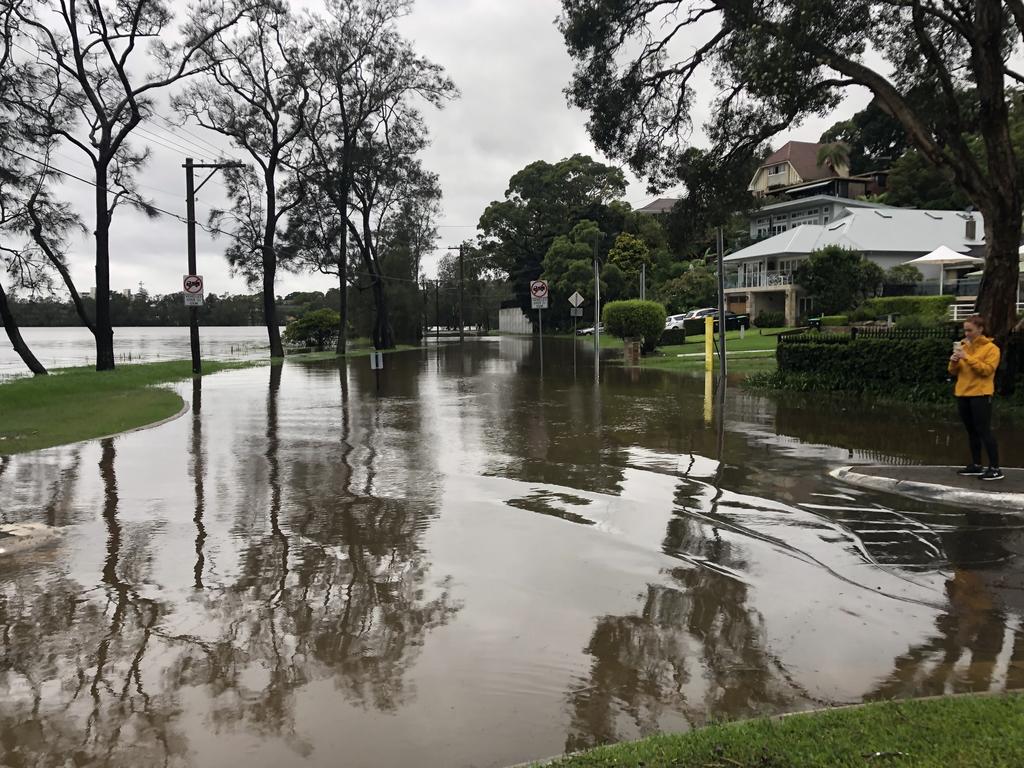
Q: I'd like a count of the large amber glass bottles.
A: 0